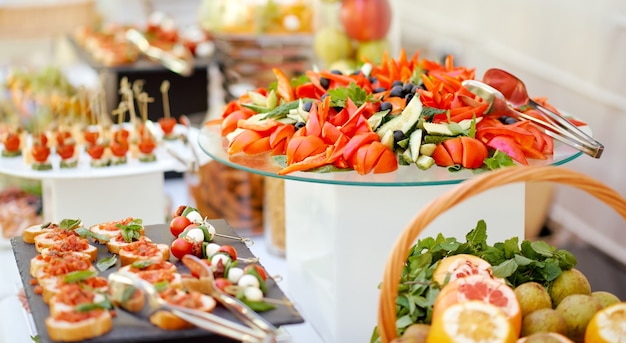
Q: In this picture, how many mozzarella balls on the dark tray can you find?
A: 8